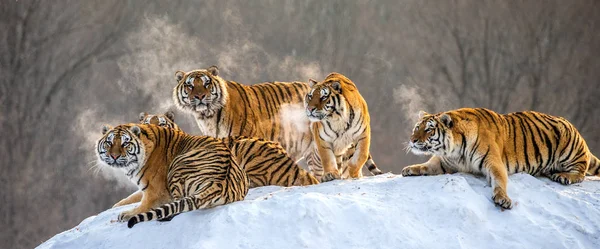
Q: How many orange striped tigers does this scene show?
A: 5